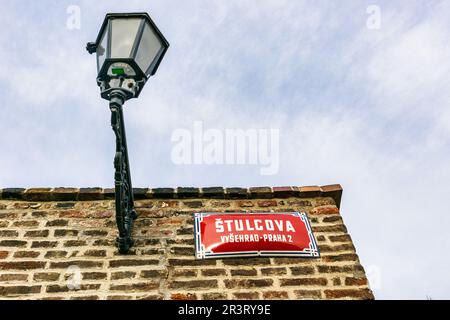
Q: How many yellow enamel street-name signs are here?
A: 0